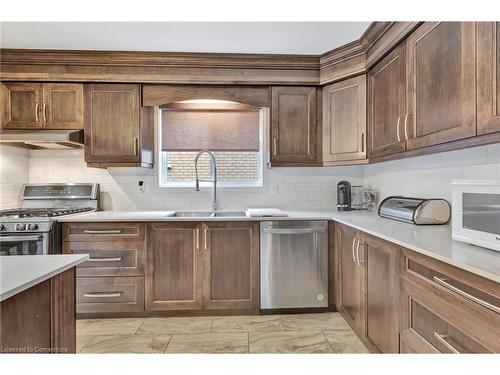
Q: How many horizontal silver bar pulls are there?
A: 5